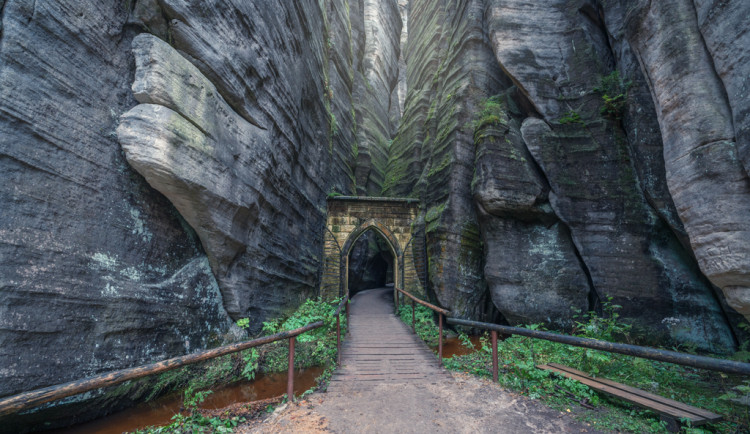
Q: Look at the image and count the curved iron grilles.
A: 2